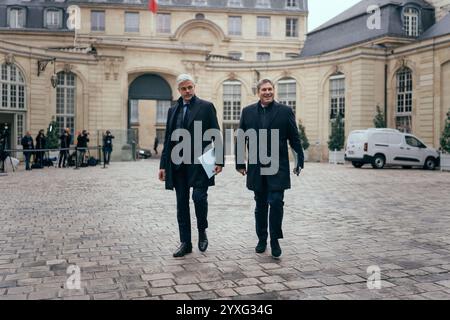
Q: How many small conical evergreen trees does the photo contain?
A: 5